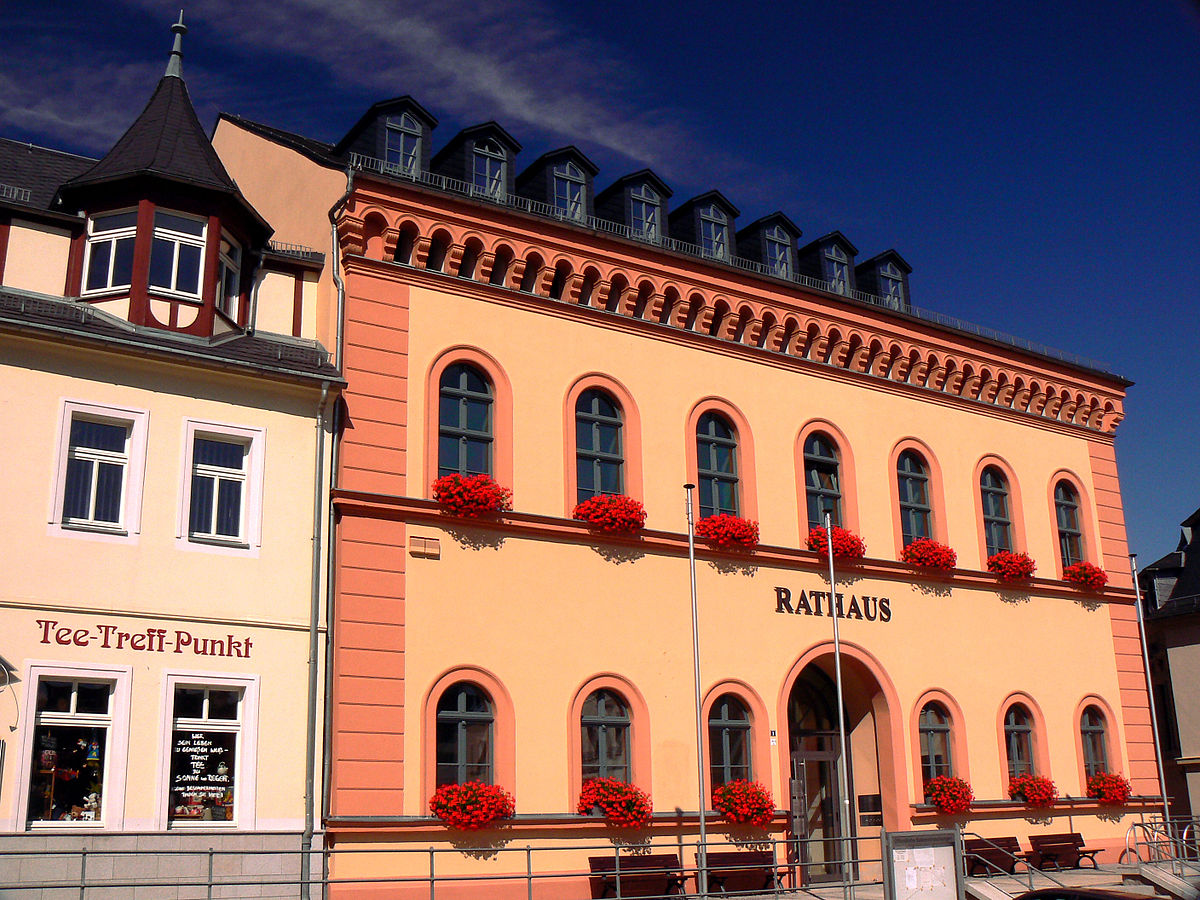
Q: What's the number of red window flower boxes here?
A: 13